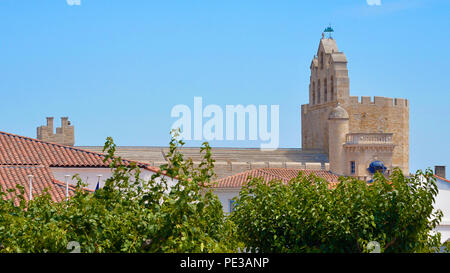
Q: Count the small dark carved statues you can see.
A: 0